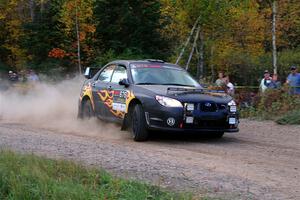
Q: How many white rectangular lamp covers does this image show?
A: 4